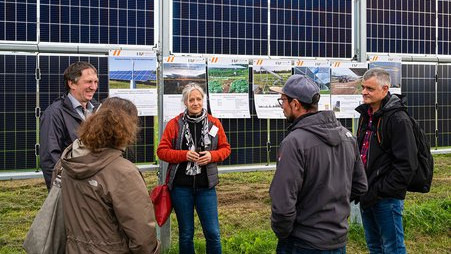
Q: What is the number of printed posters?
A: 7